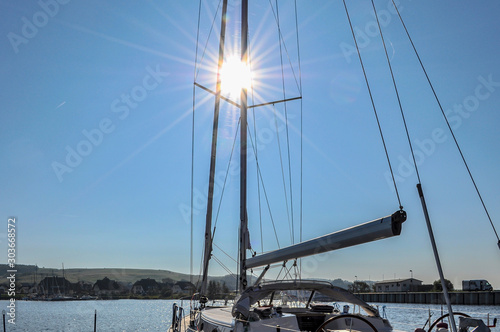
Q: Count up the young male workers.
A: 0